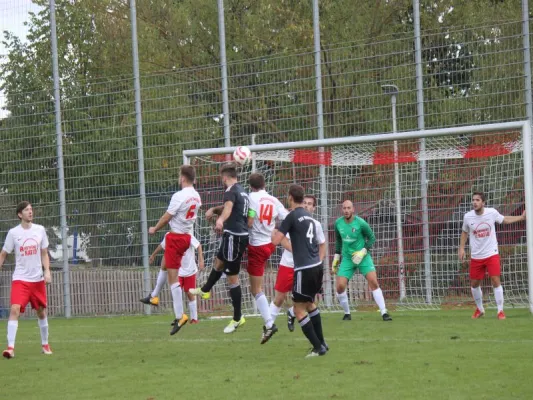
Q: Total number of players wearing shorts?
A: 9